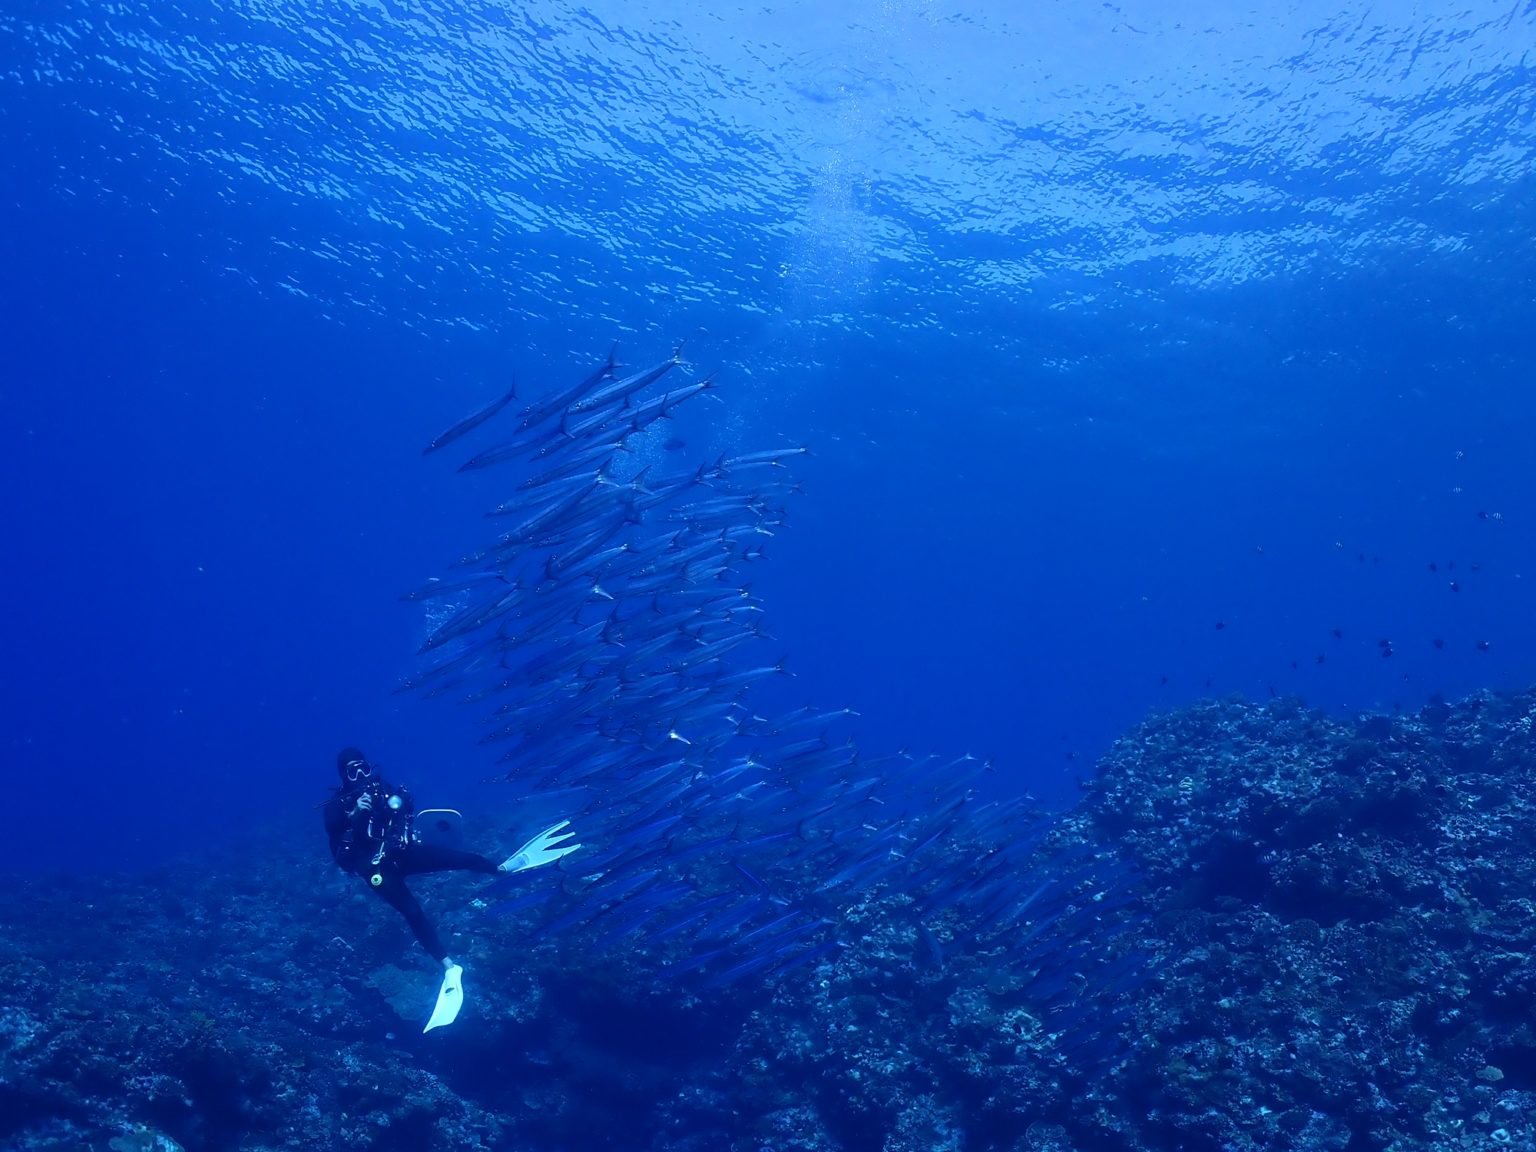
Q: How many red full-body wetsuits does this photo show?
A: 0